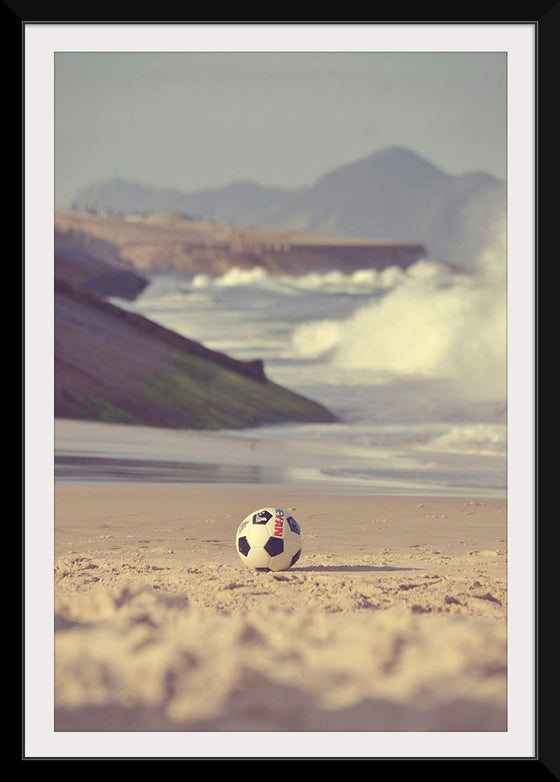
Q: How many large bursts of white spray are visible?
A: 1